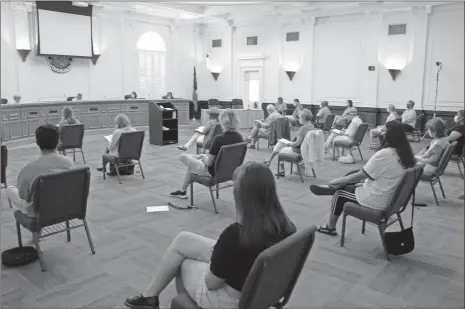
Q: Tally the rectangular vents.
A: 4